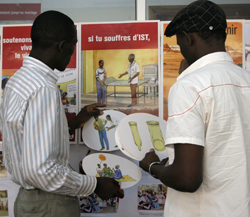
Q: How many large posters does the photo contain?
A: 3